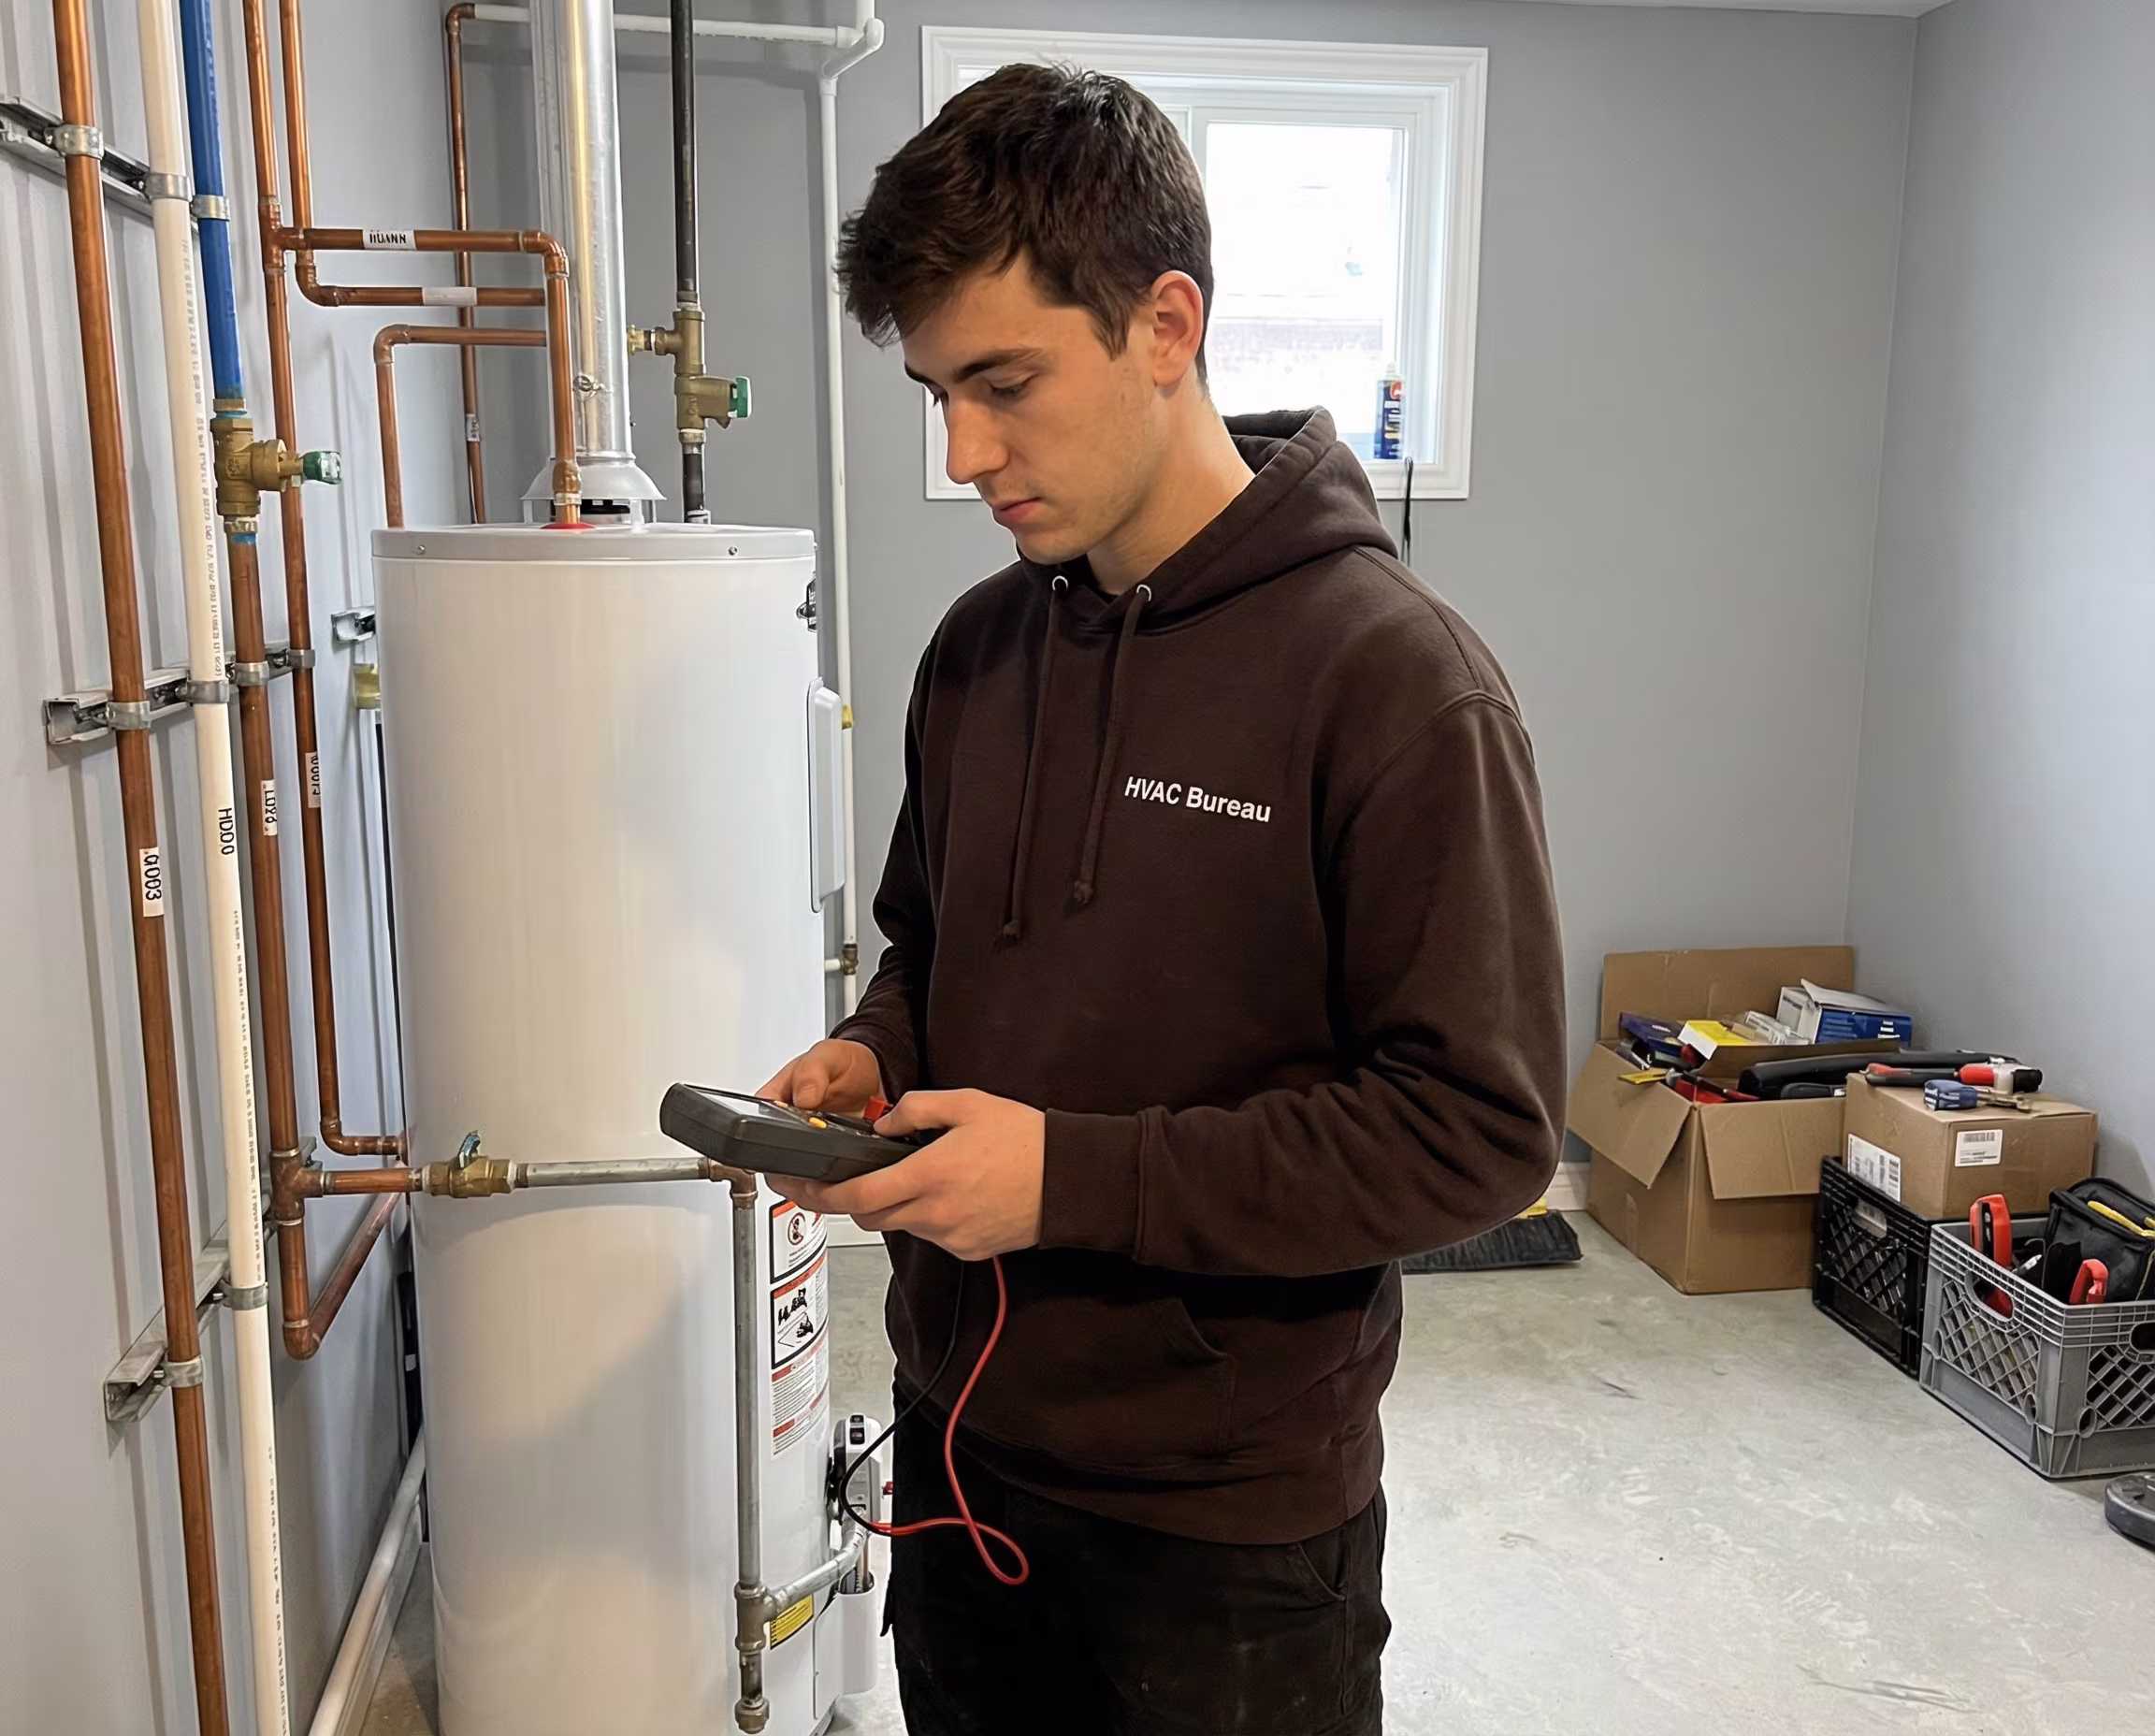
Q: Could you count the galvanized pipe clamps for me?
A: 9